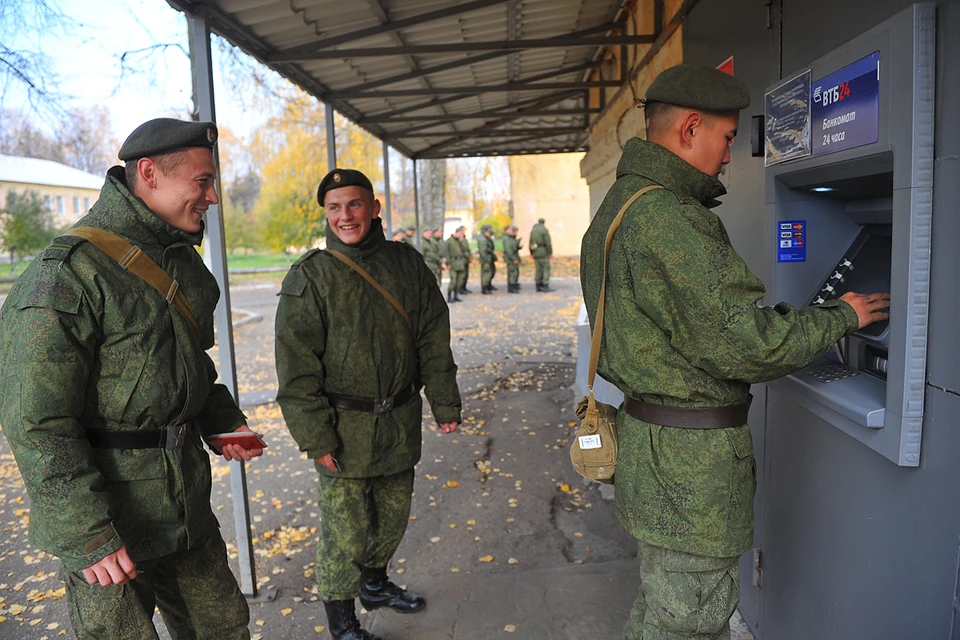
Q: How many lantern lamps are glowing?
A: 0